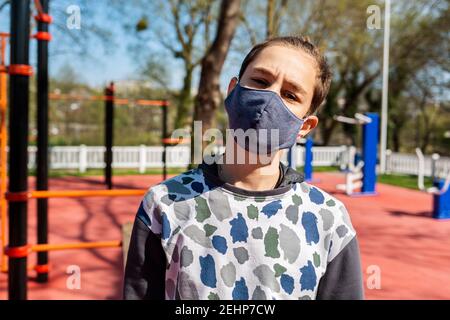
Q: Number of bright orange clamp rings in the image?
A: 6